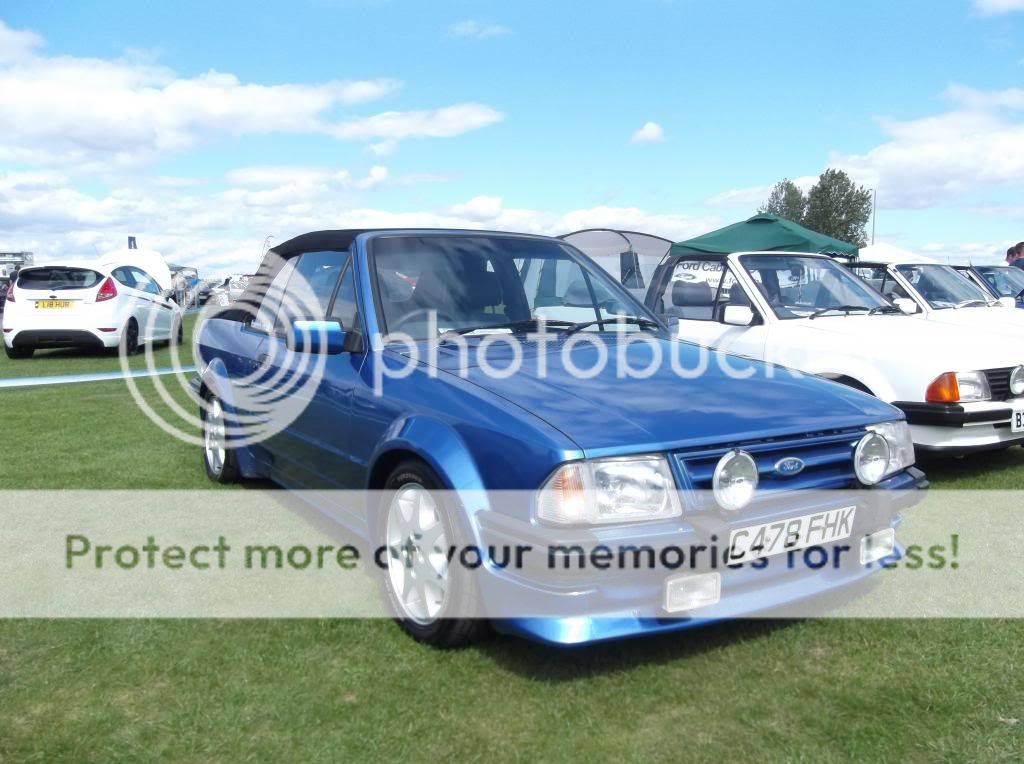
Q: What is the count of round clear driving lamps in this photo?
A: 3